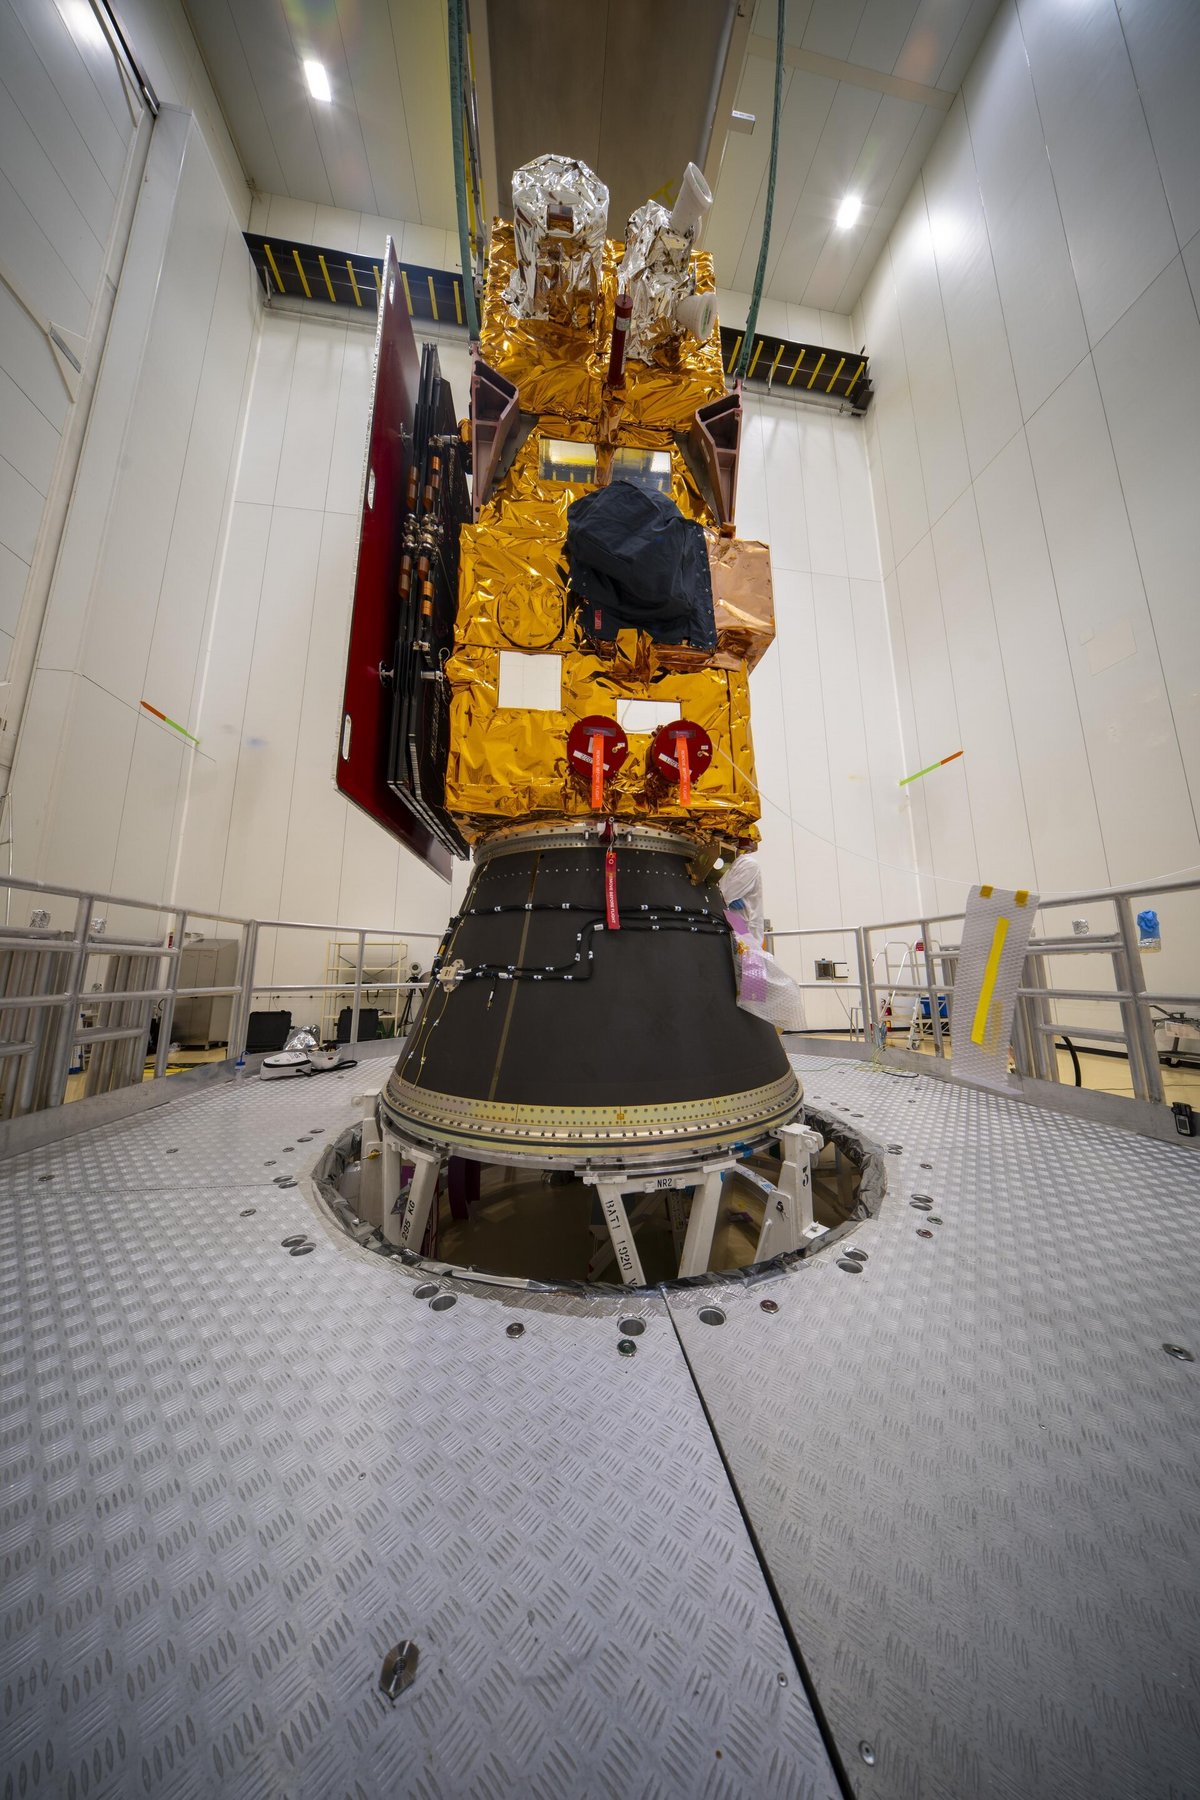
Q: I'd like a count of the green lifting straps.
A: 2